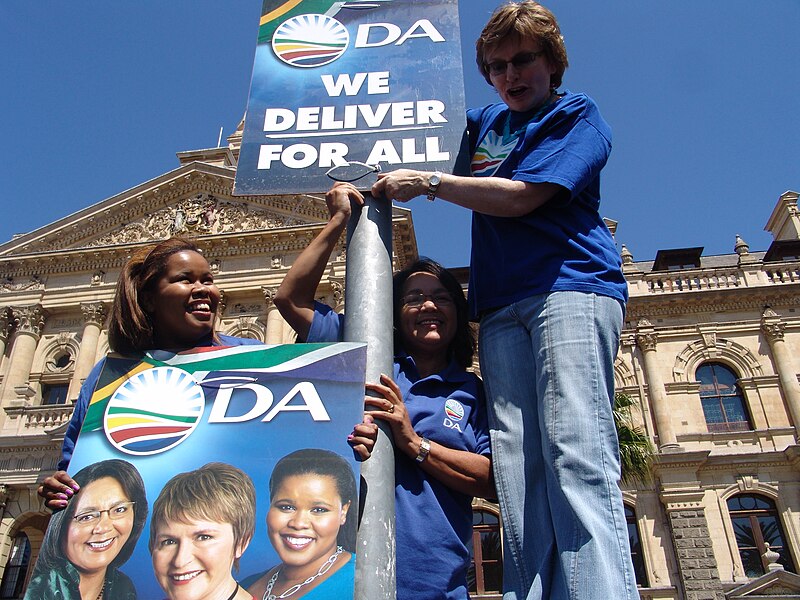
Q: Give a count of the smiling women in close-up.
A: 3